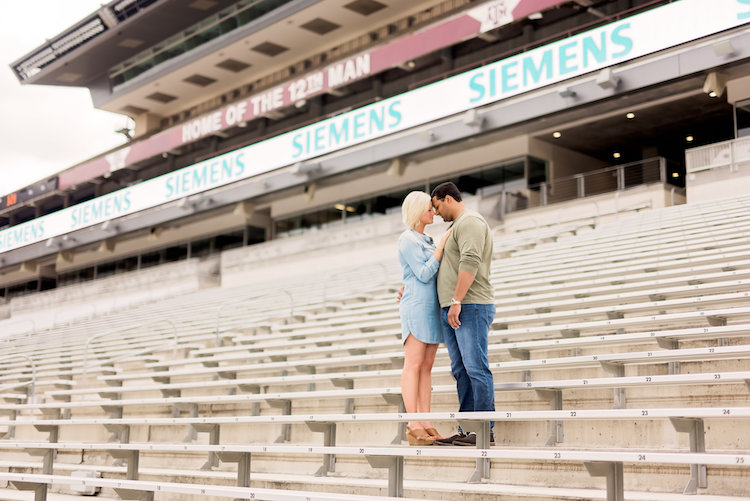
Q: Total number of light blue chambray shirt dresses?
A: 1